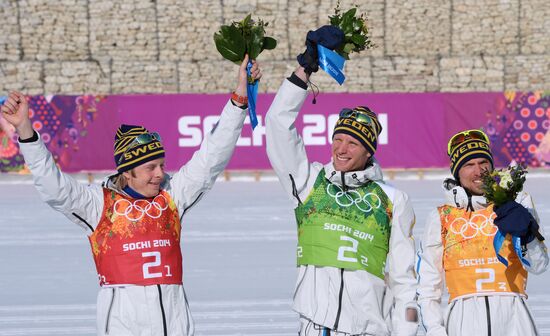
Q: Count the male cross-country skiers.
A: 3